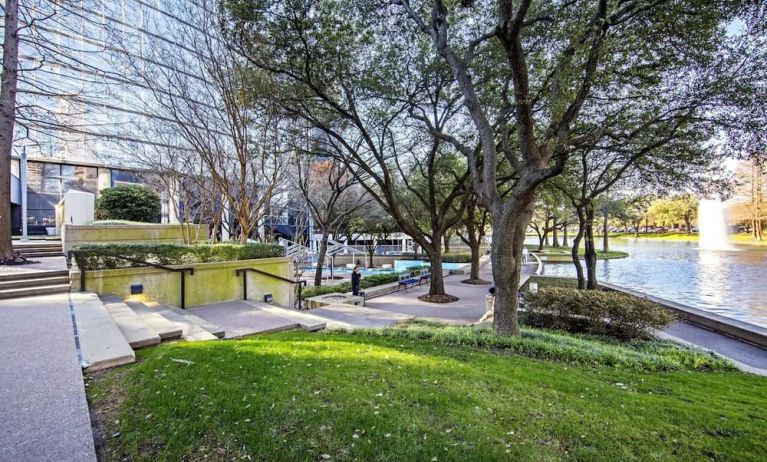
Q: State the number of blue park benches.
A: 2